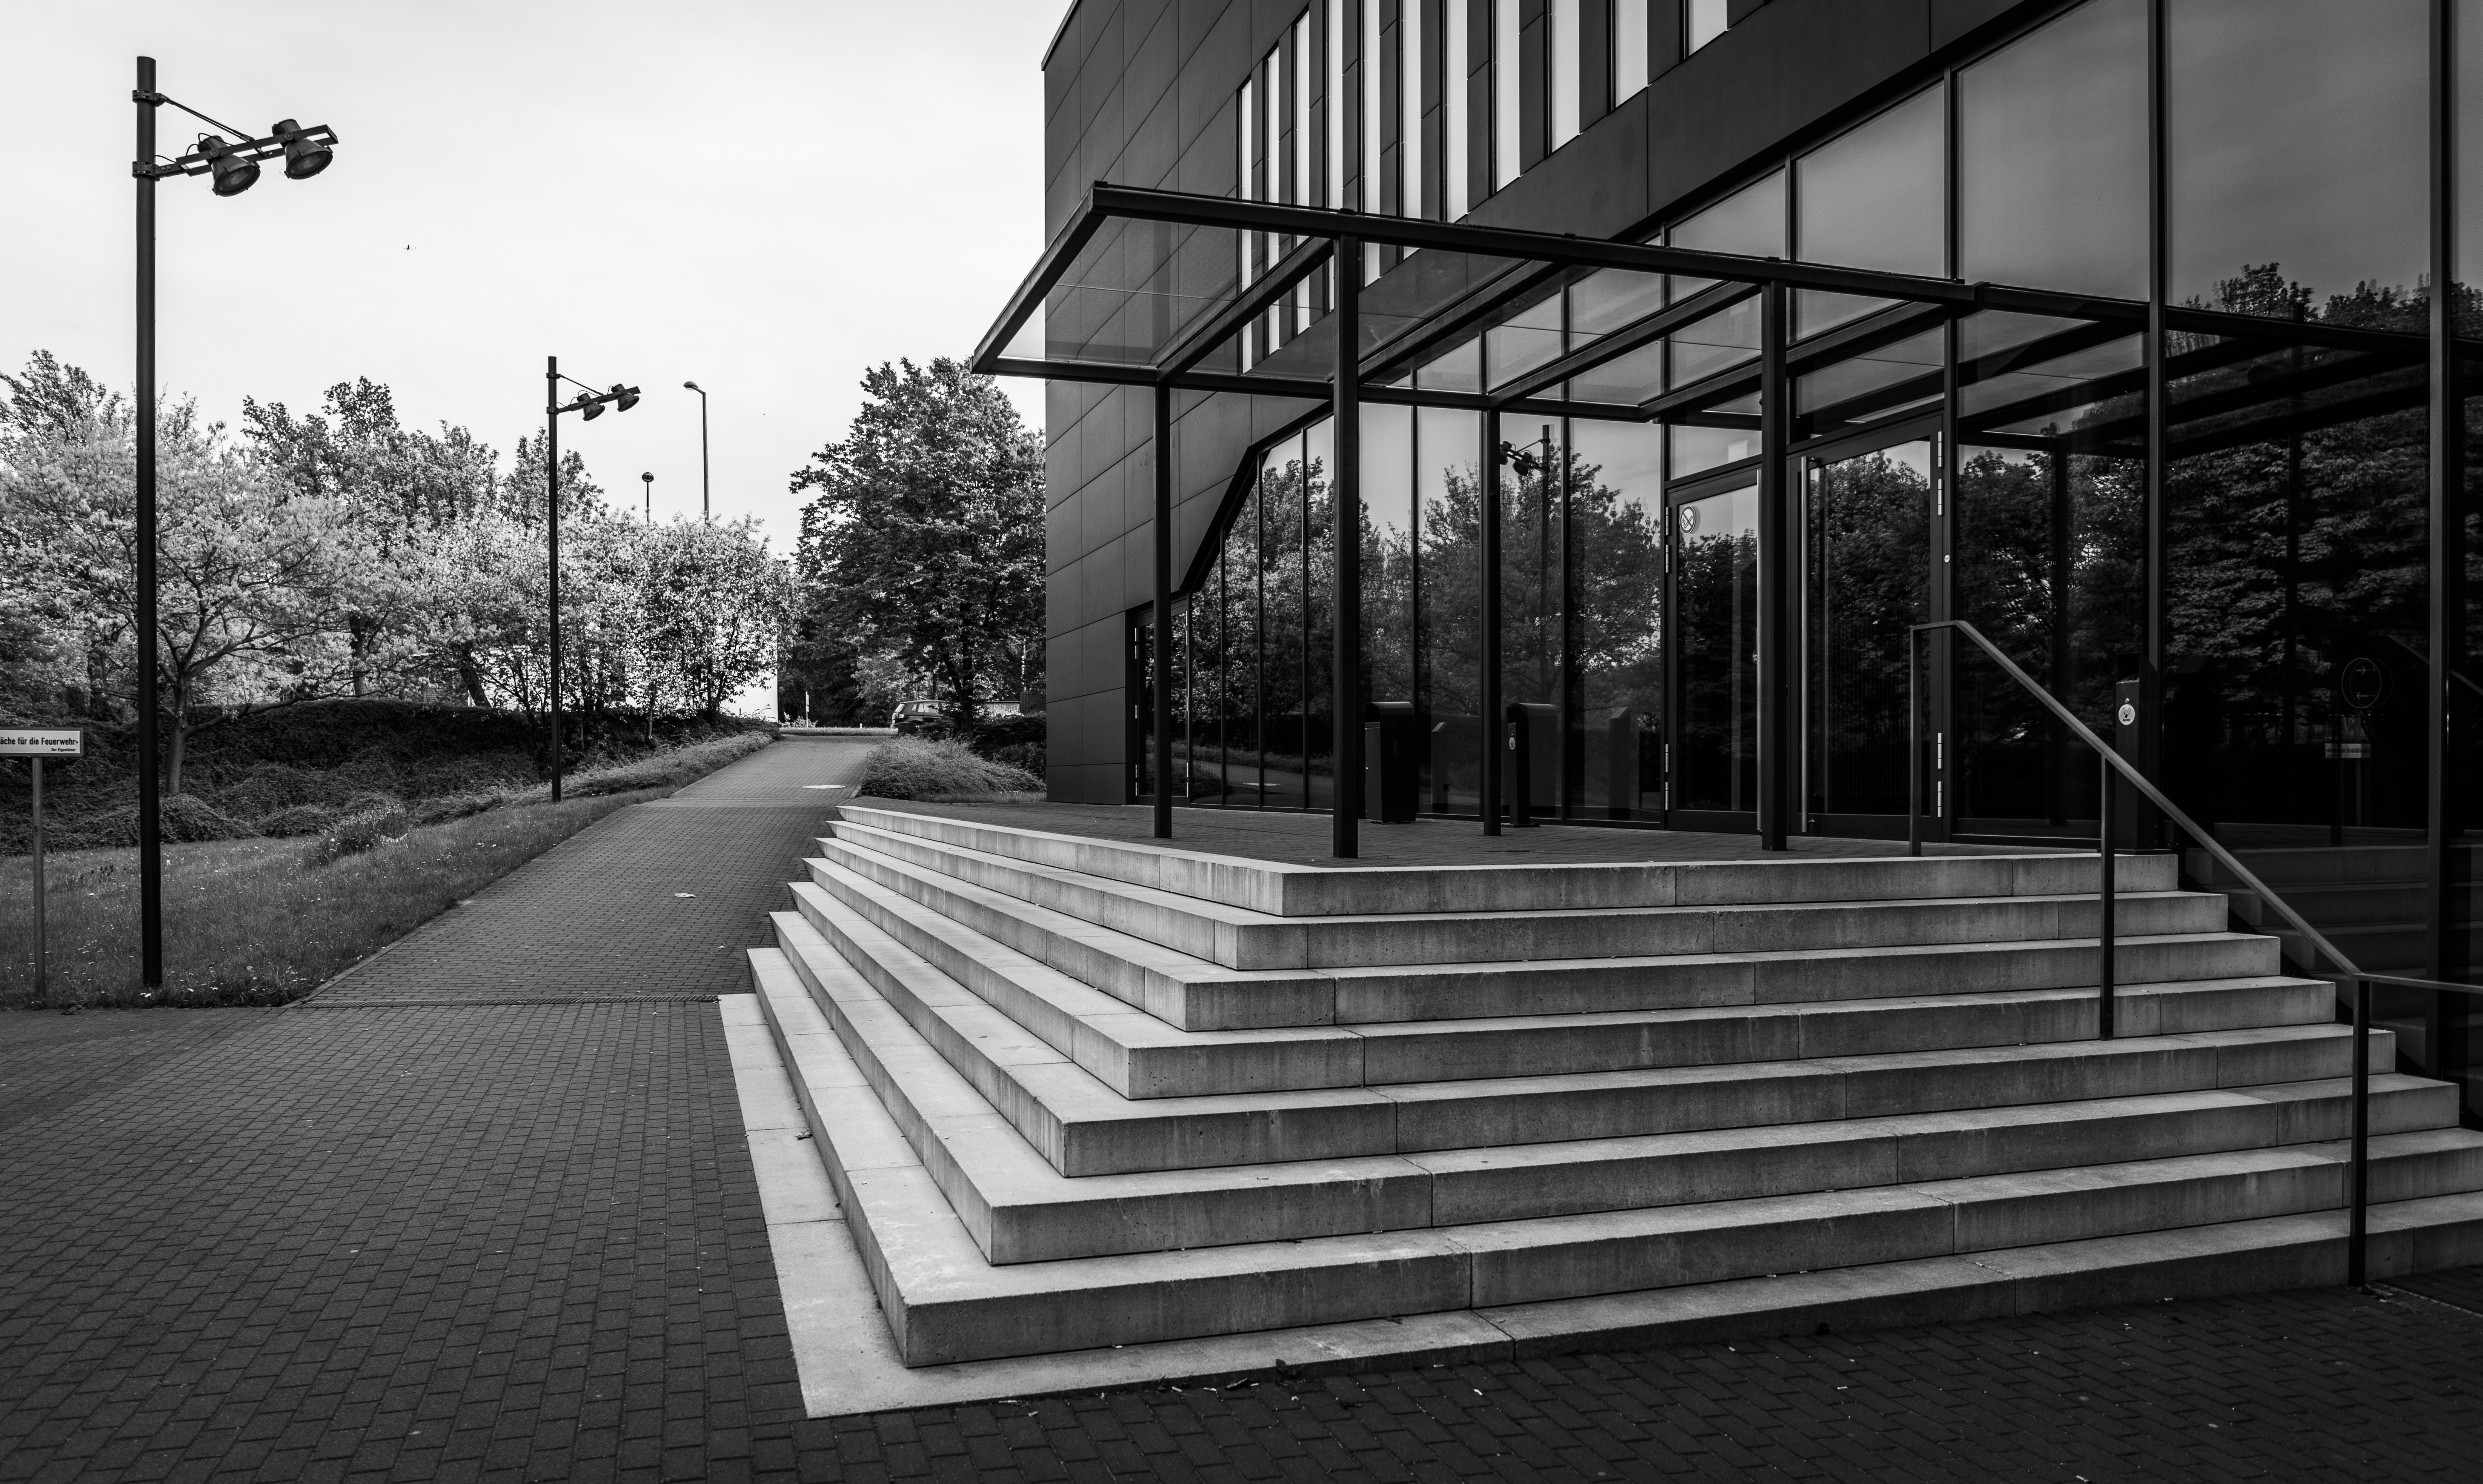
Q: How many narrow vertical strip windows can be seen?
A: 11